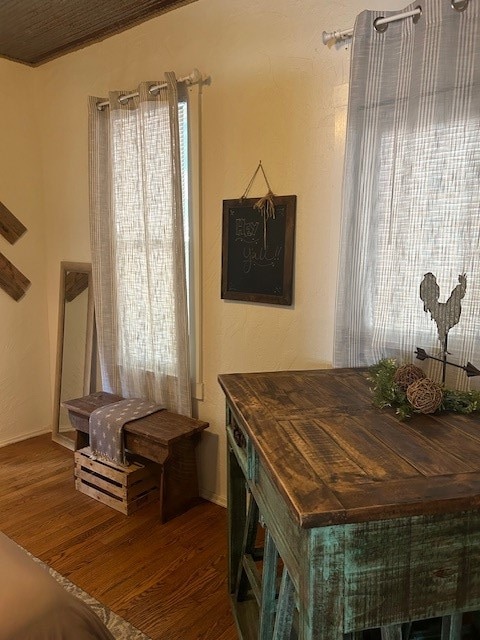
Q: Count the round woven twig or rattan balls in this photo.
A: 2